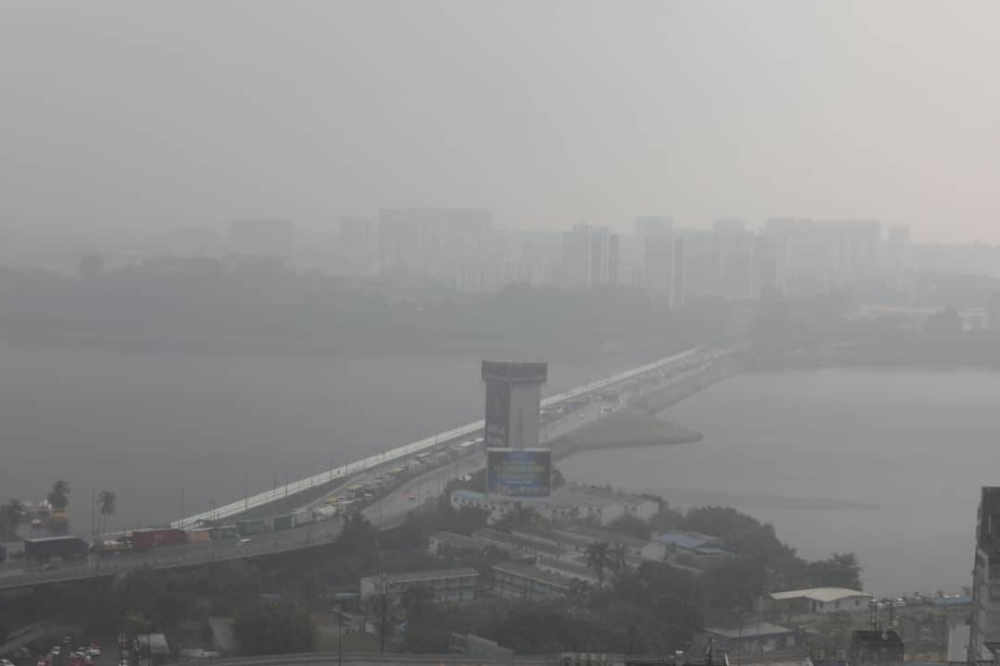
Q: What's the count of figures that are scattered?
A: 0